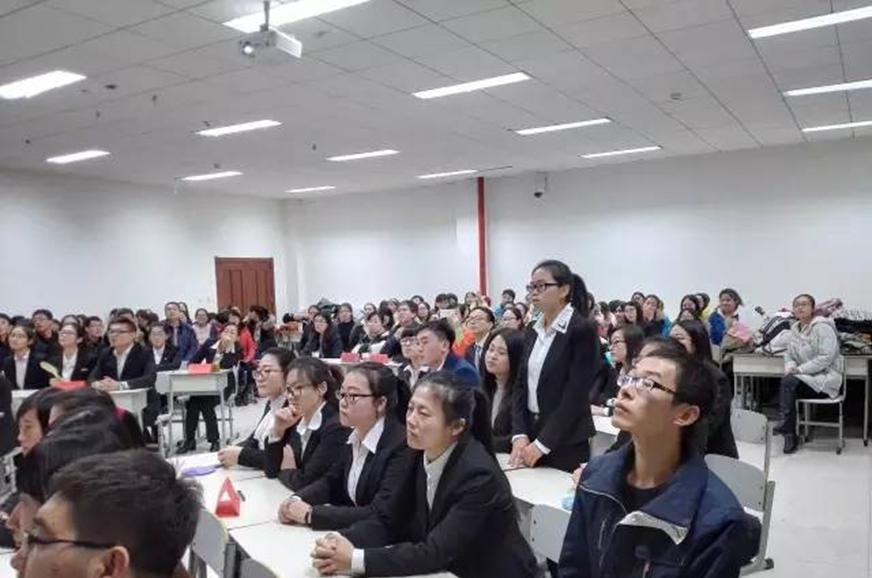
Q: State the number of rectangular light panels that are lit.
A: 14